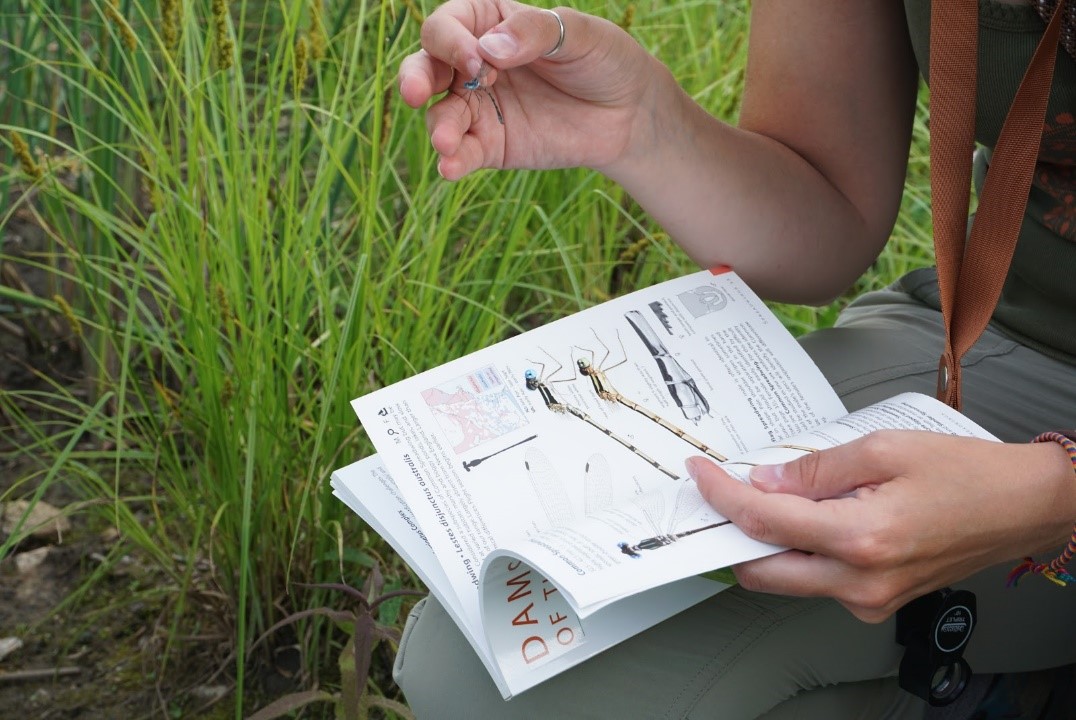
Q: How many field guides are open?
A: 1